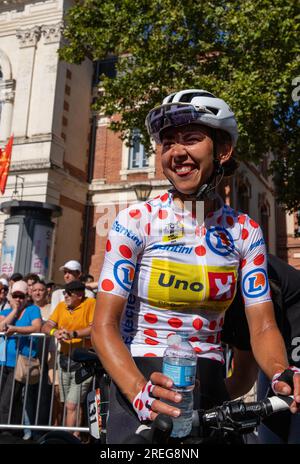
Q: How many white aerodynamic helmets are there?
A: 1